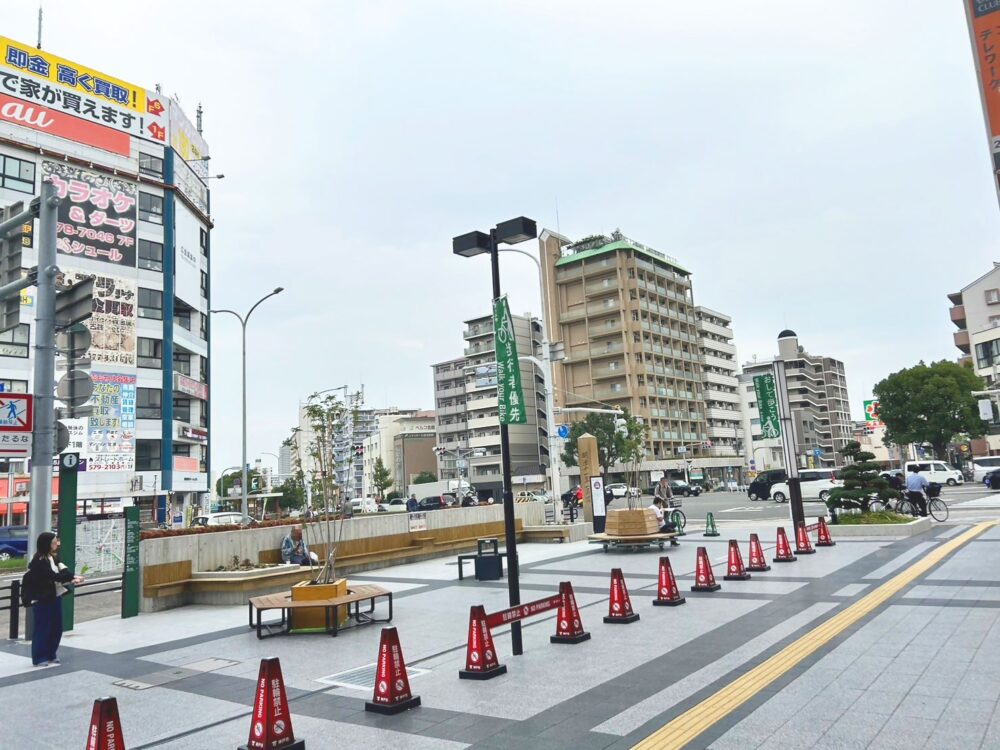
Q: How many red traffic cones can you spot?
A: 13